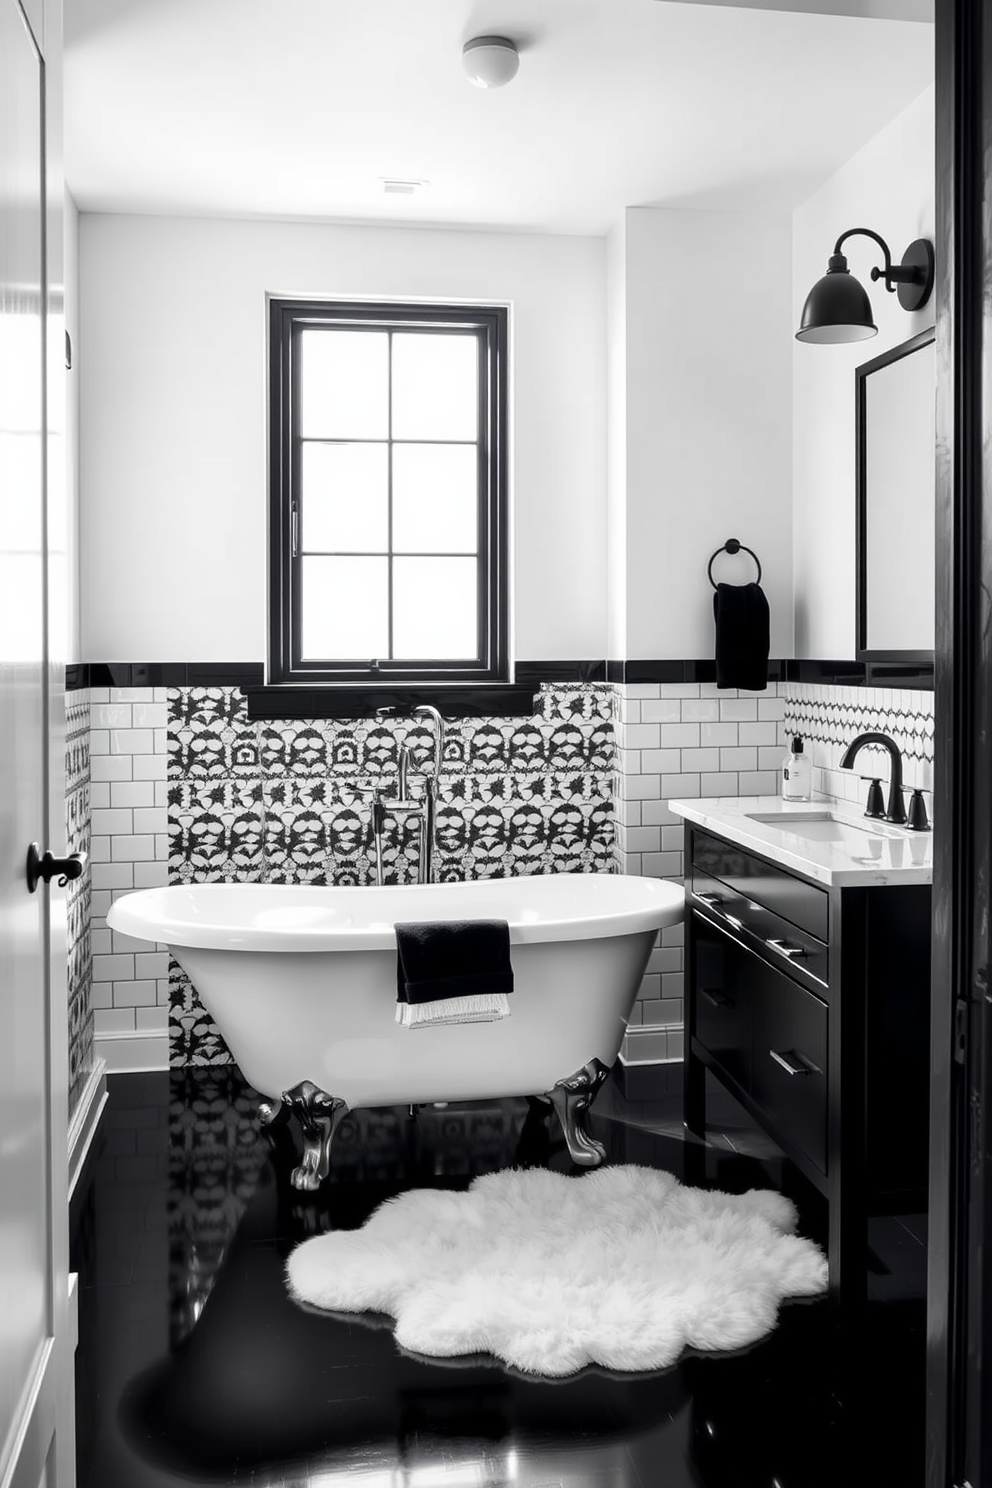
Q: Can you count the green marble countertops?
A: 0